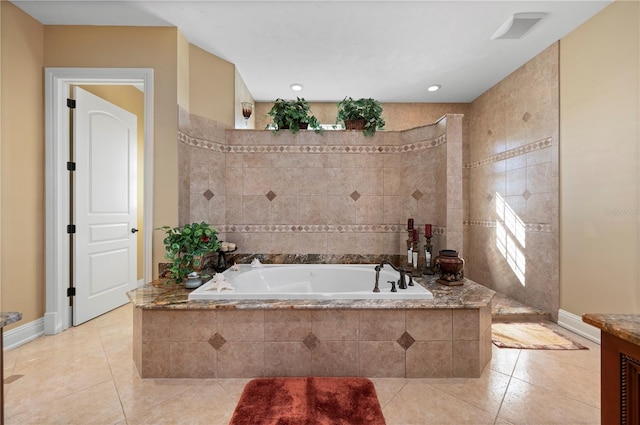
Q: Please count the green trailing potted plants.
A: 3